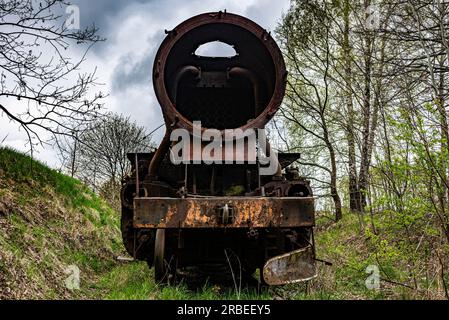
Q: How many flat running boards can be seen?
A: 2